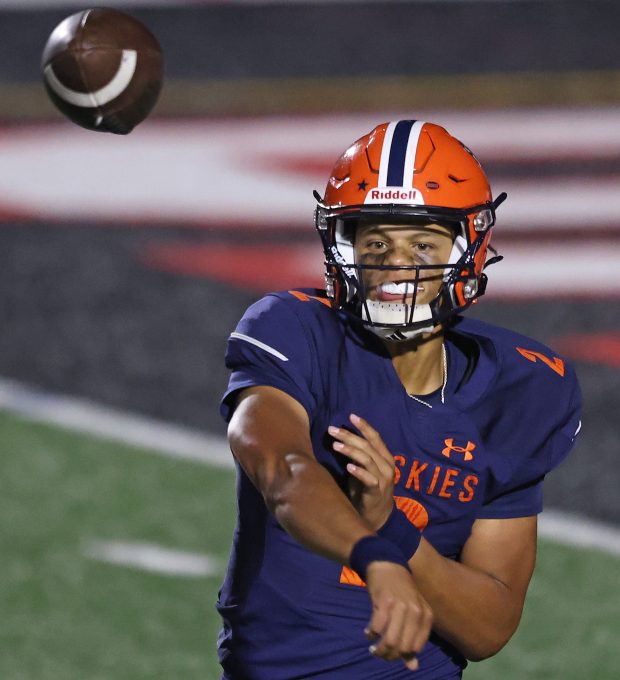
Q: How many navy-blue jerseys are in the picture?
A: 1